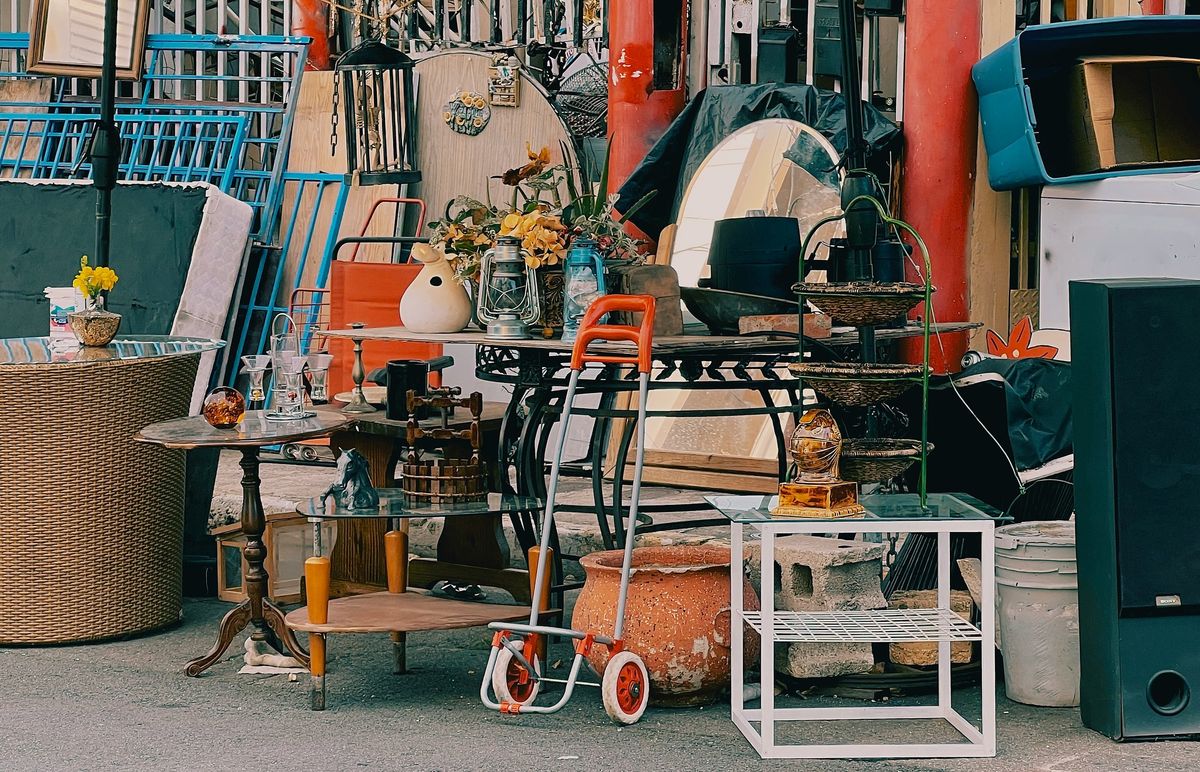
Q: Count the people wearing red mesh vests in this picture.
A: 0